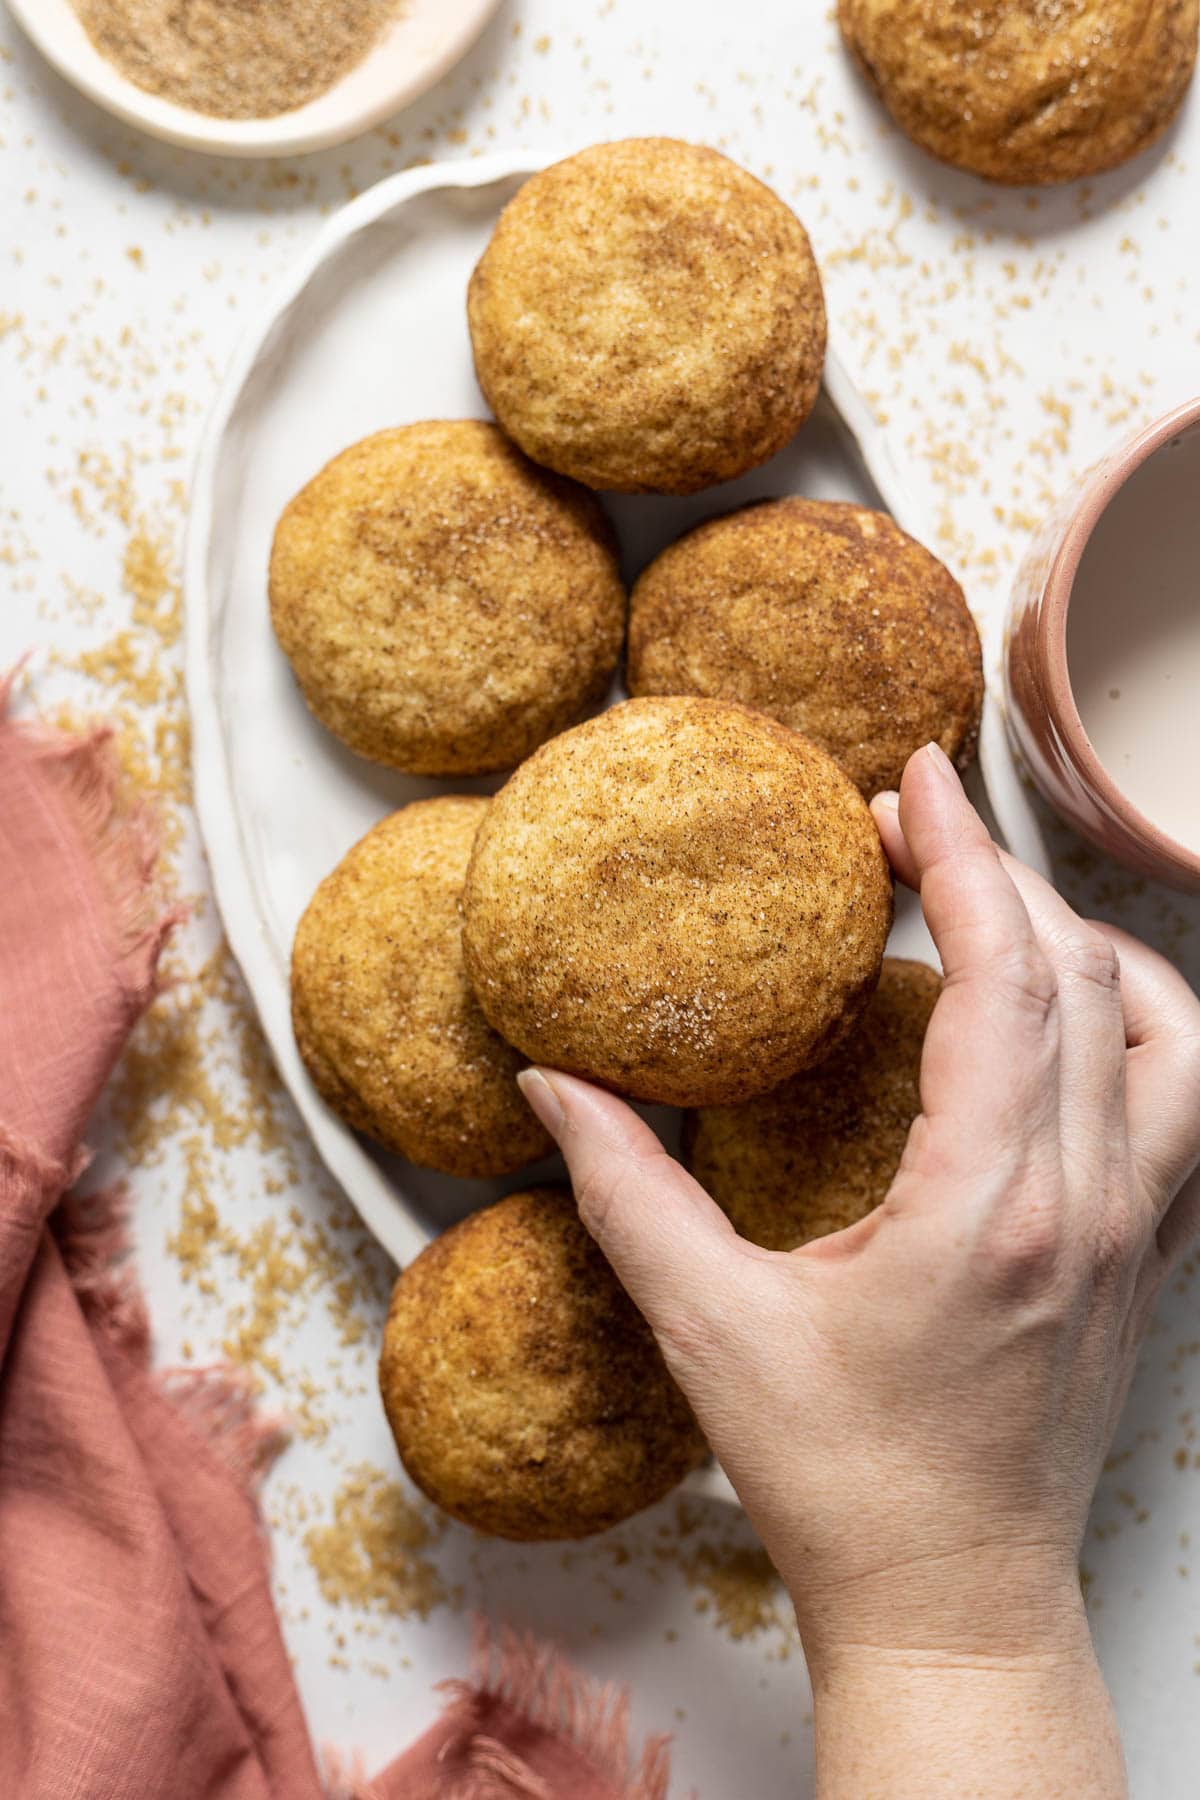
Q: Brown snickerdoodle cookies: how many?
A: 8